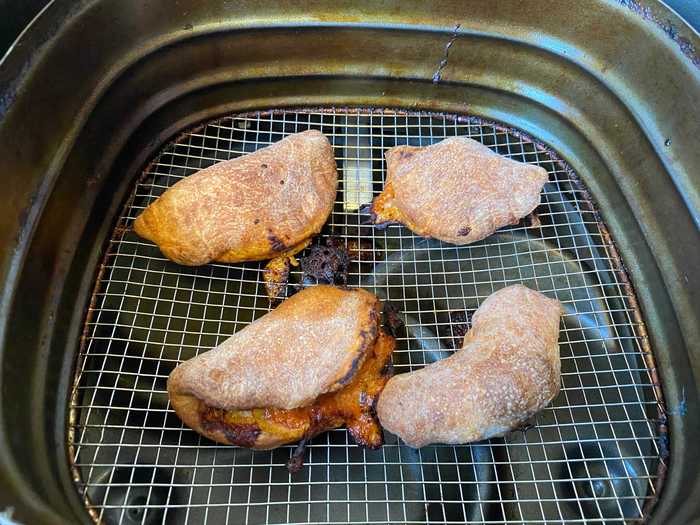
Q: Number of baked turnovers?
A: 4